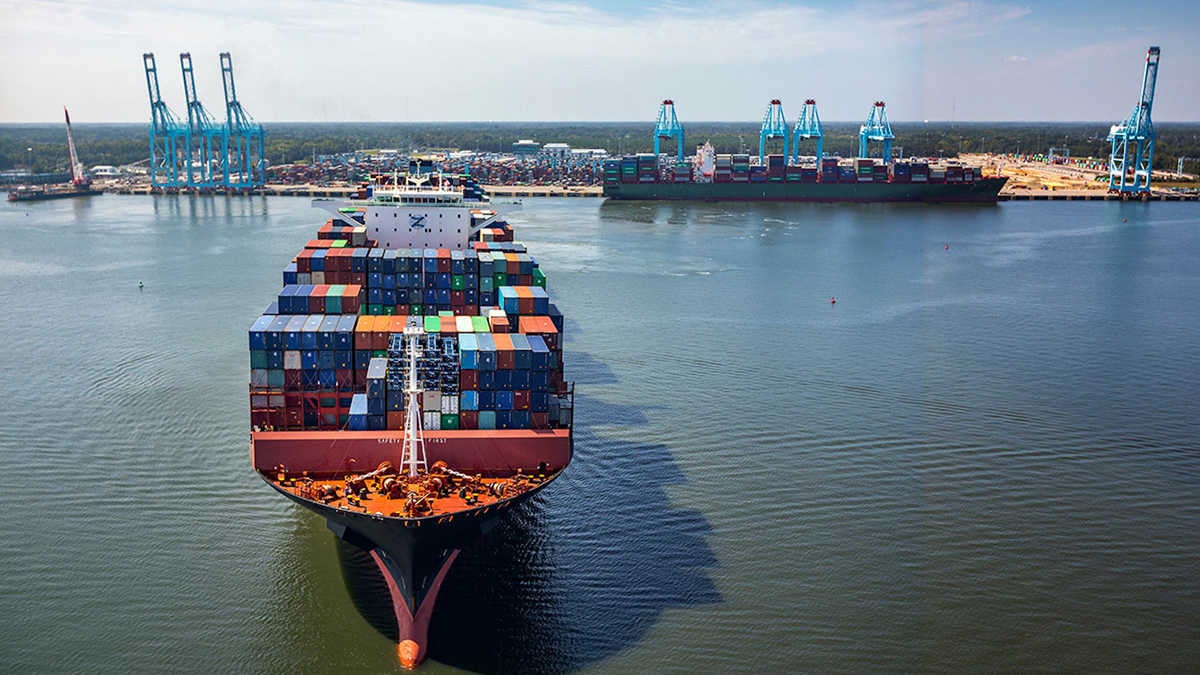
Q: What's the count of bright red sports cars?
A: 0